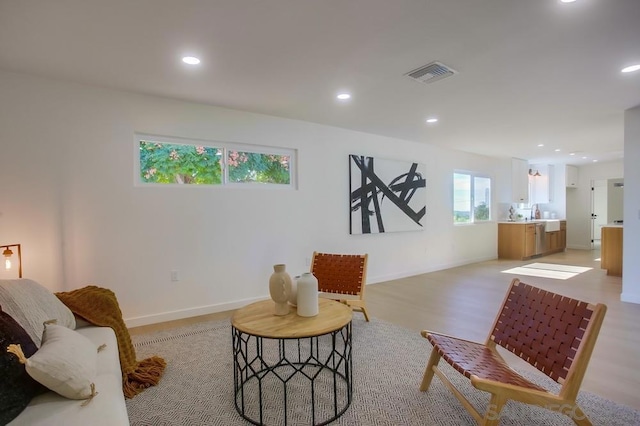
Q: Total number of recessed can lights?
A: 10